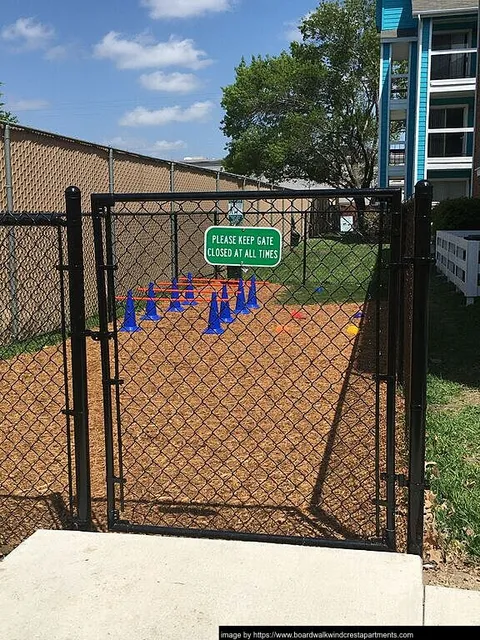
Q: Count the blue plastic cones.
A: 8